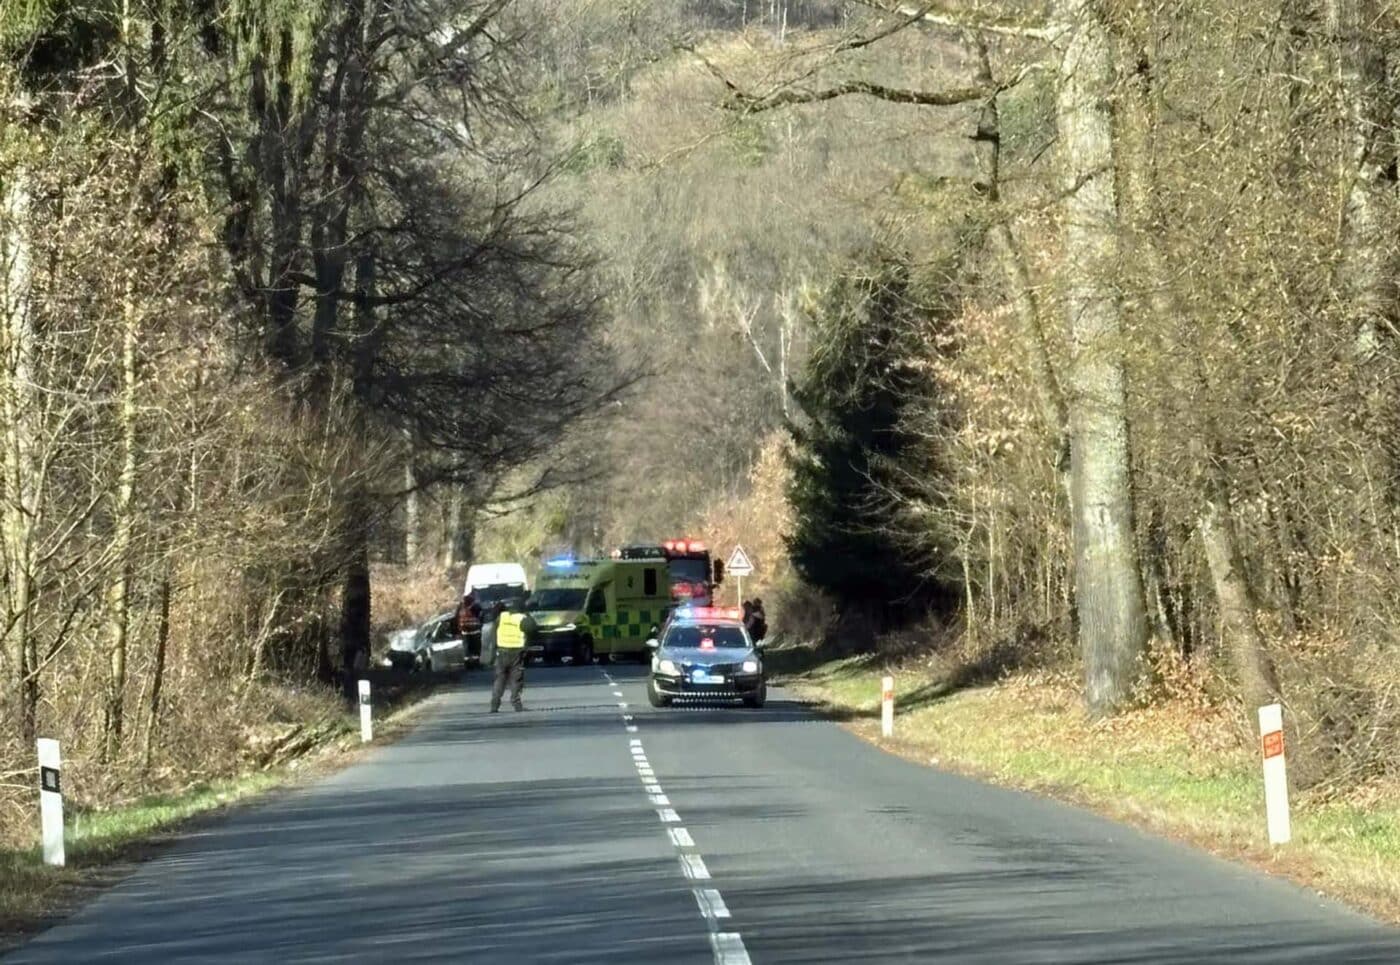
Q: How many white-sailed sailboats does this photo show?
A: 0